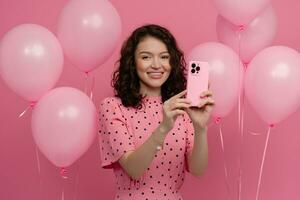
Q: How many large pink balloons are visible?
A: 7